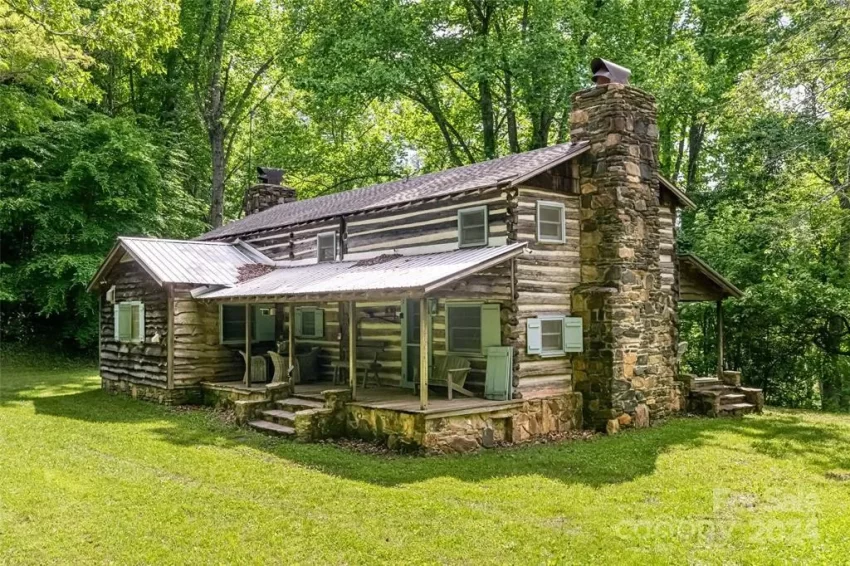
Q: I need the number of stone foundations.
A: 1